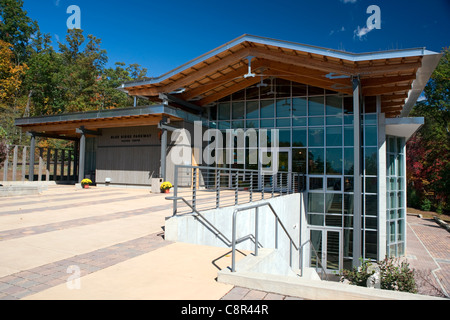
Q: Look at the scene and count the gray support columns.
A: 4